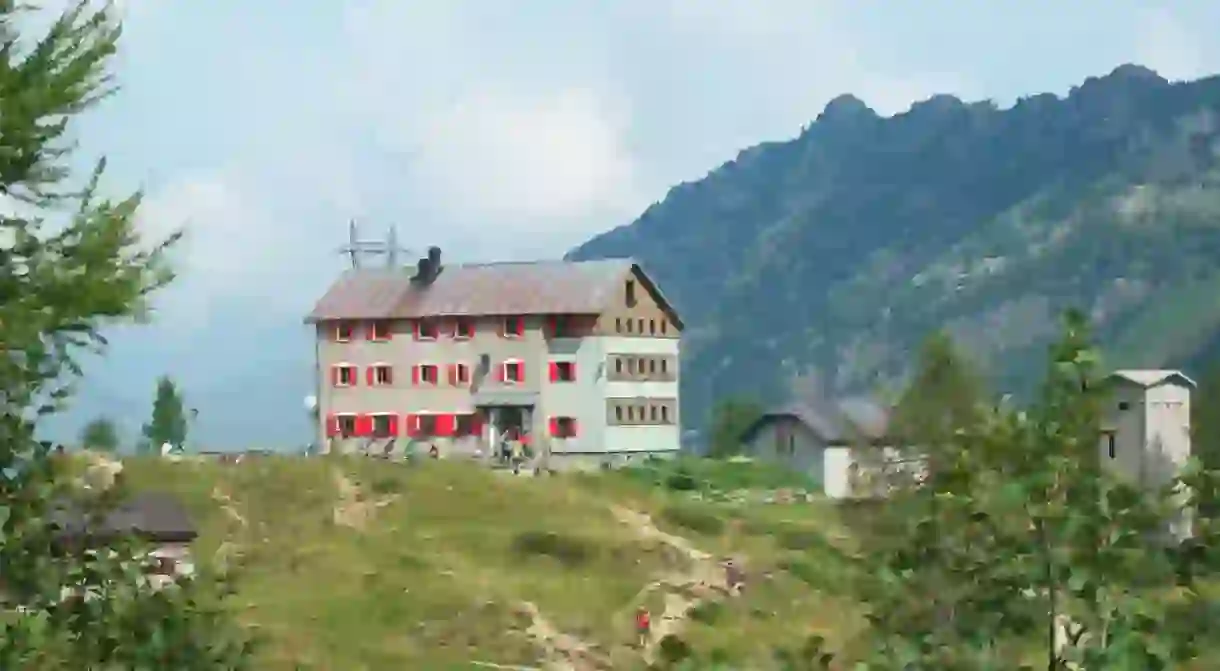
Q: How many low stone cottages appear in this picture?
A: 2